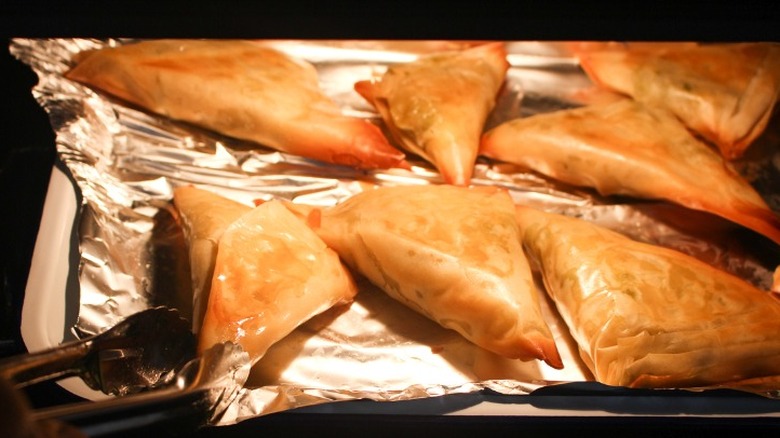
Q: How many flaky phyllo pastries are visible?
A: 8